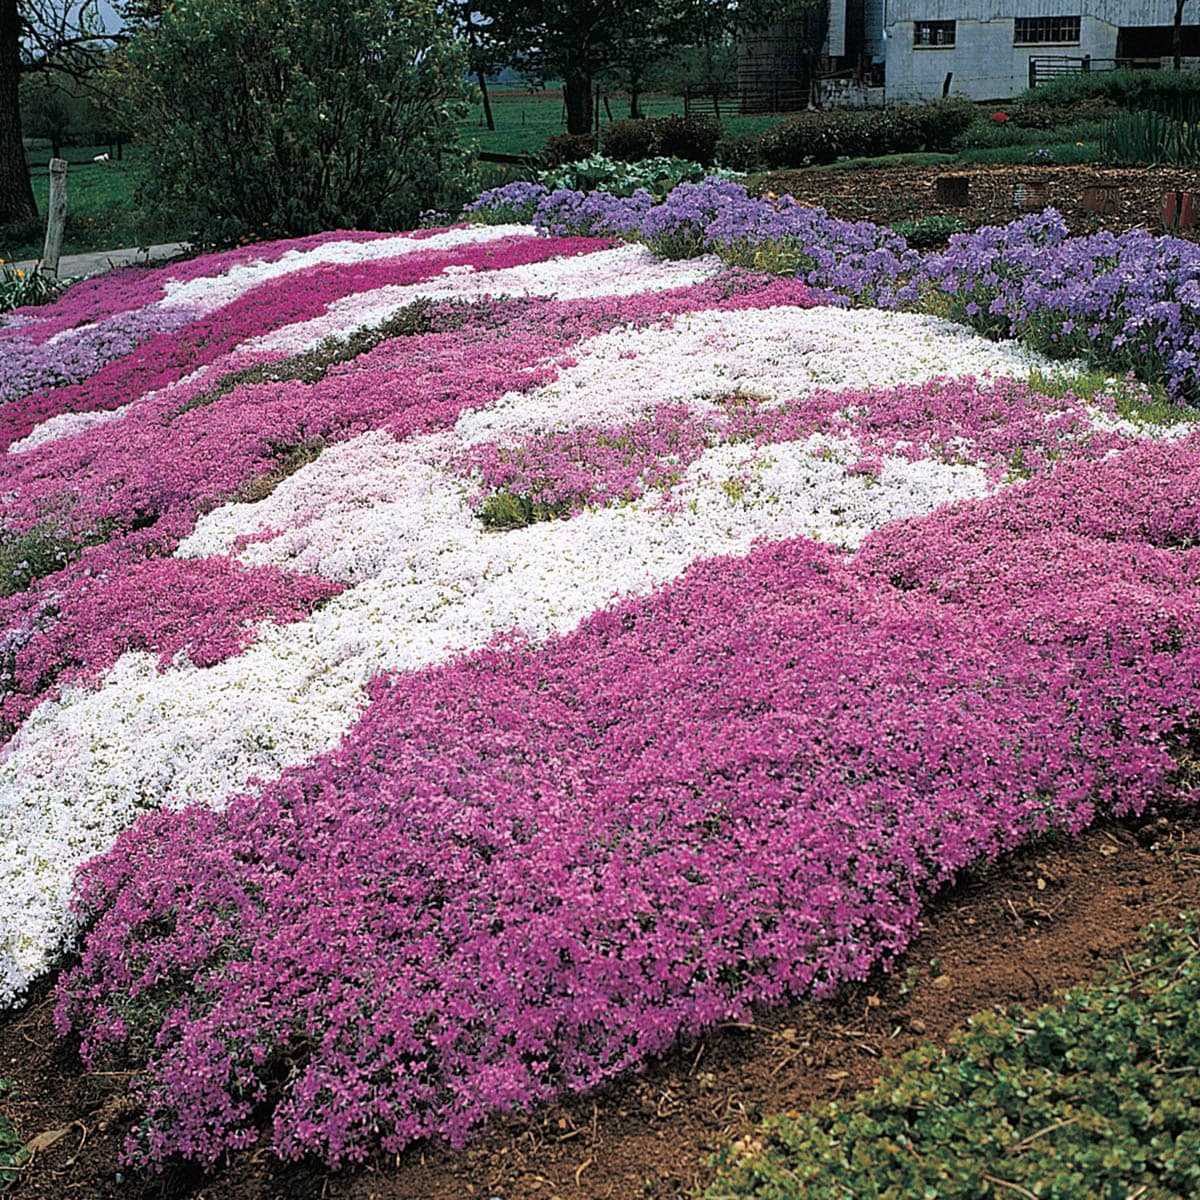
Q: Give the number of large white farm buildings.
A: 1